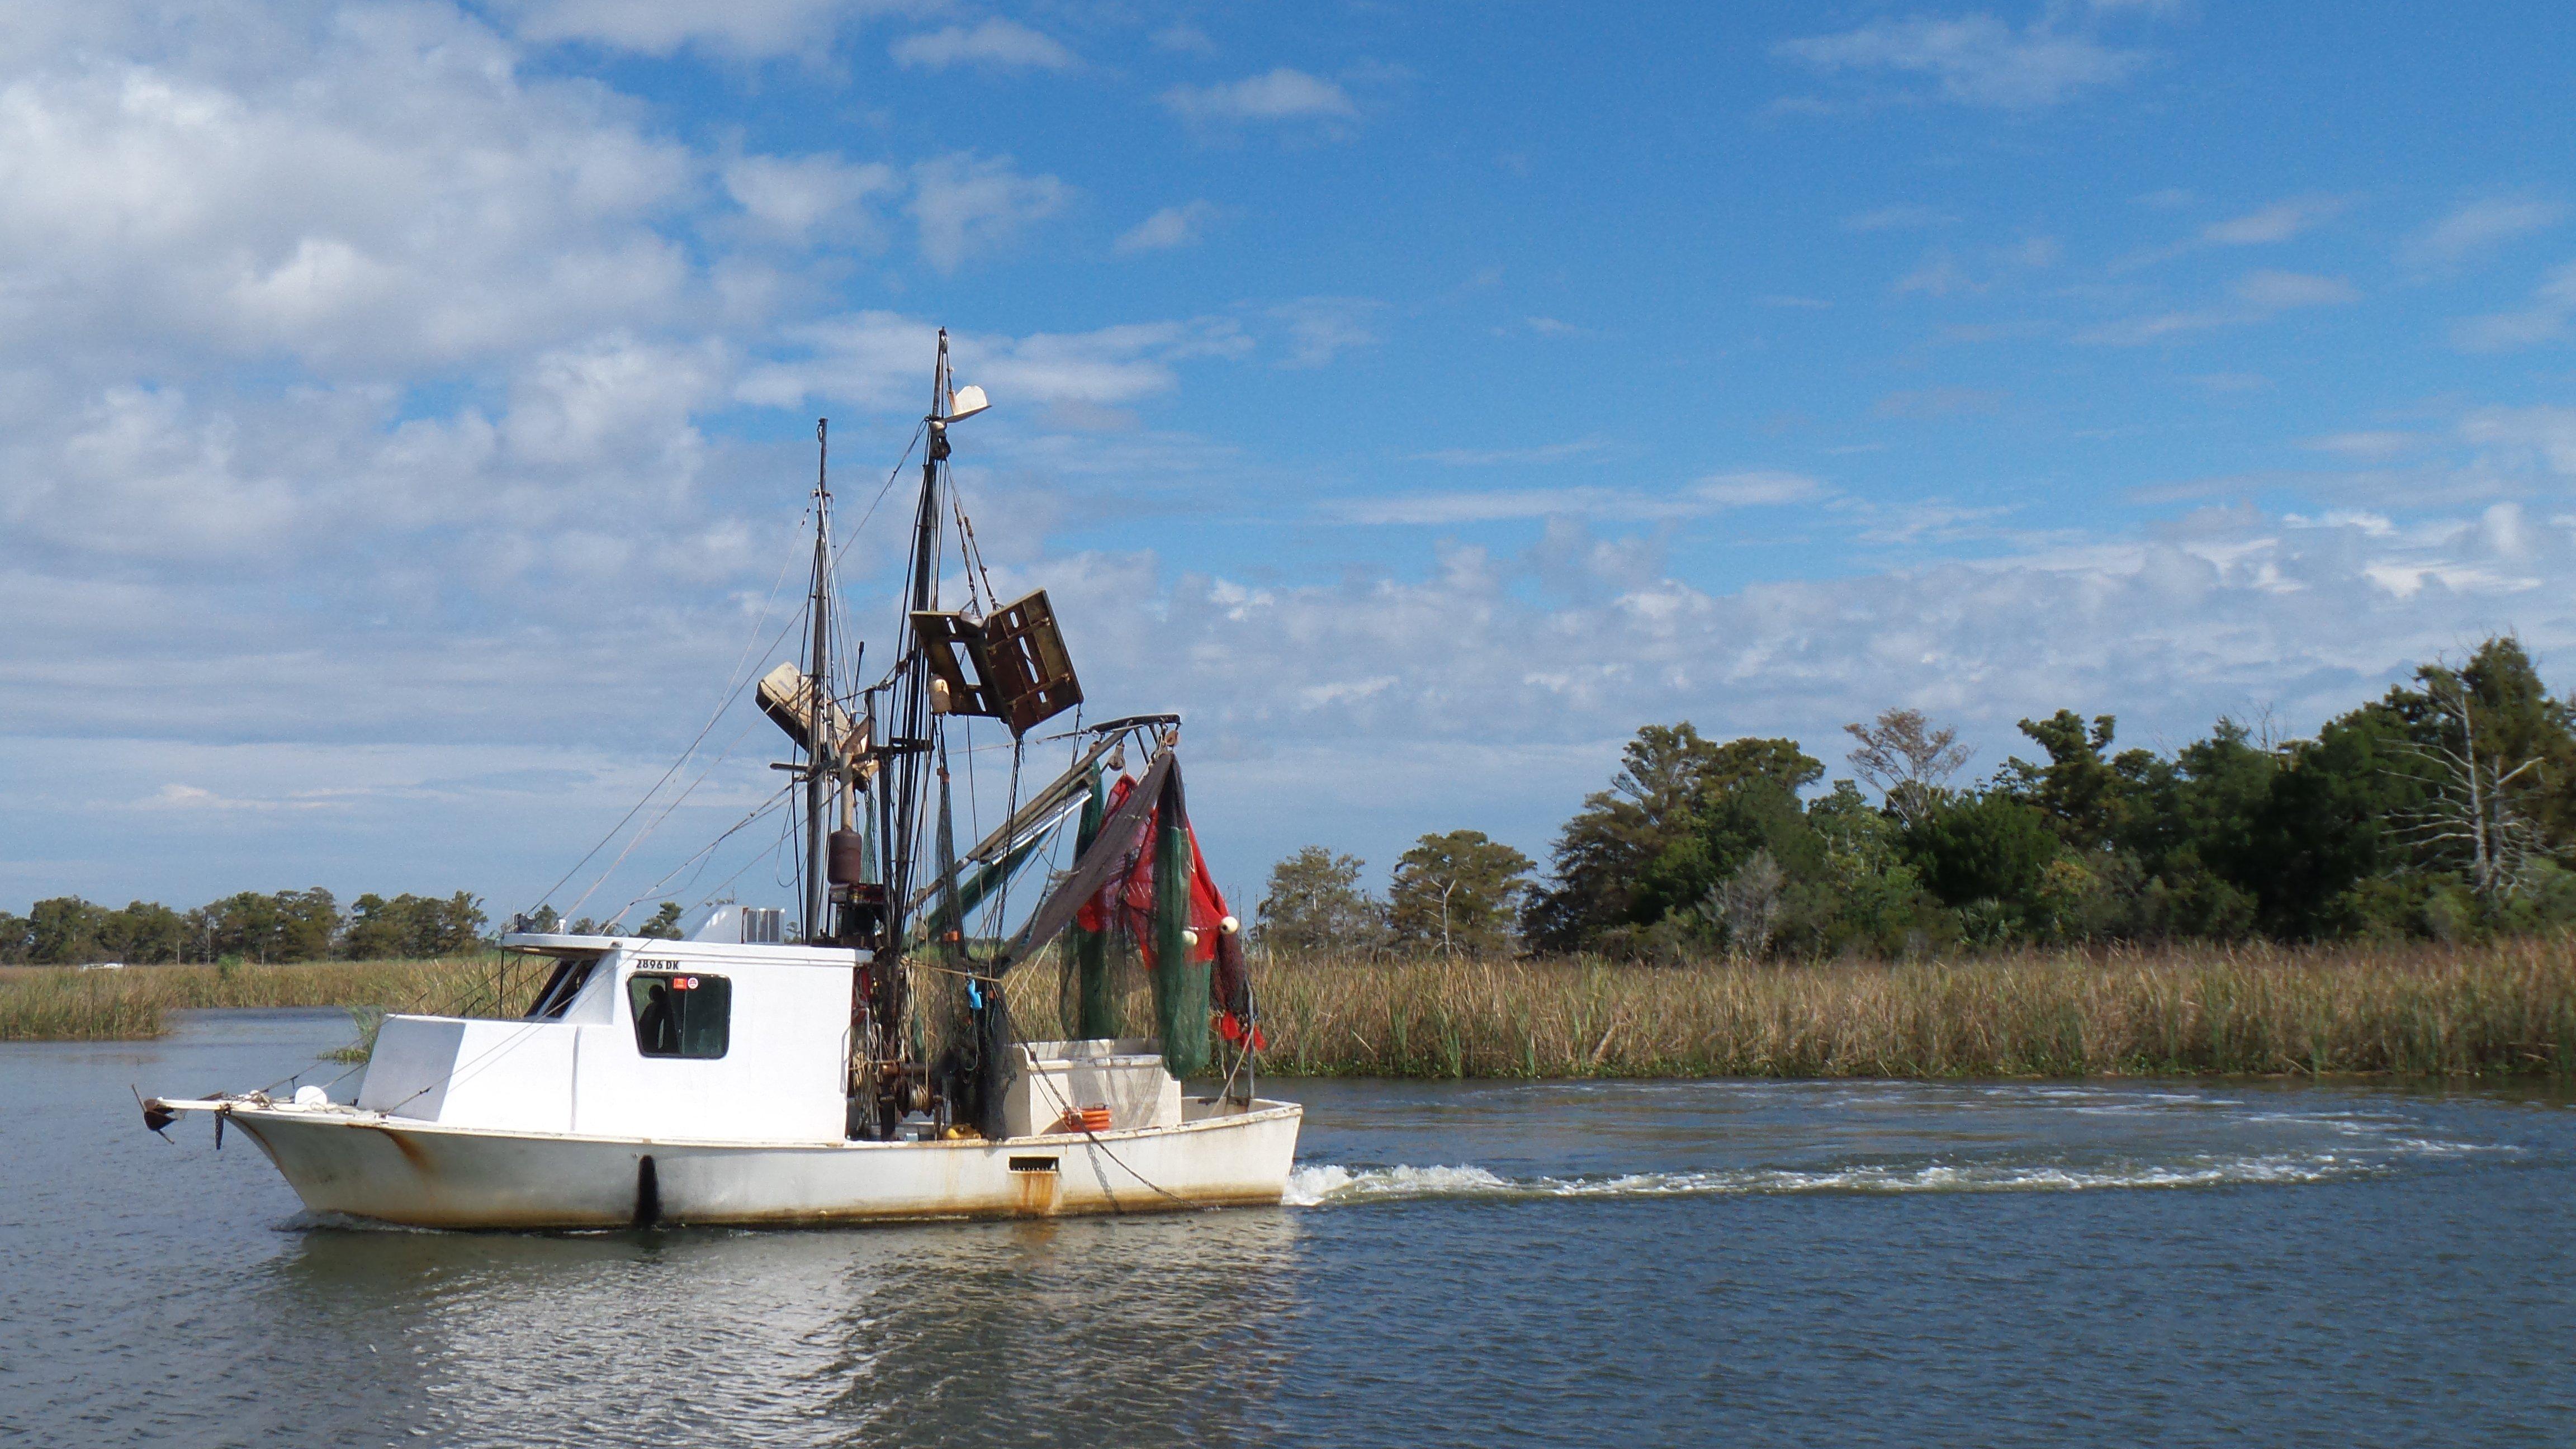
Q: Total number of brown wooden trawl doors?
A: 2